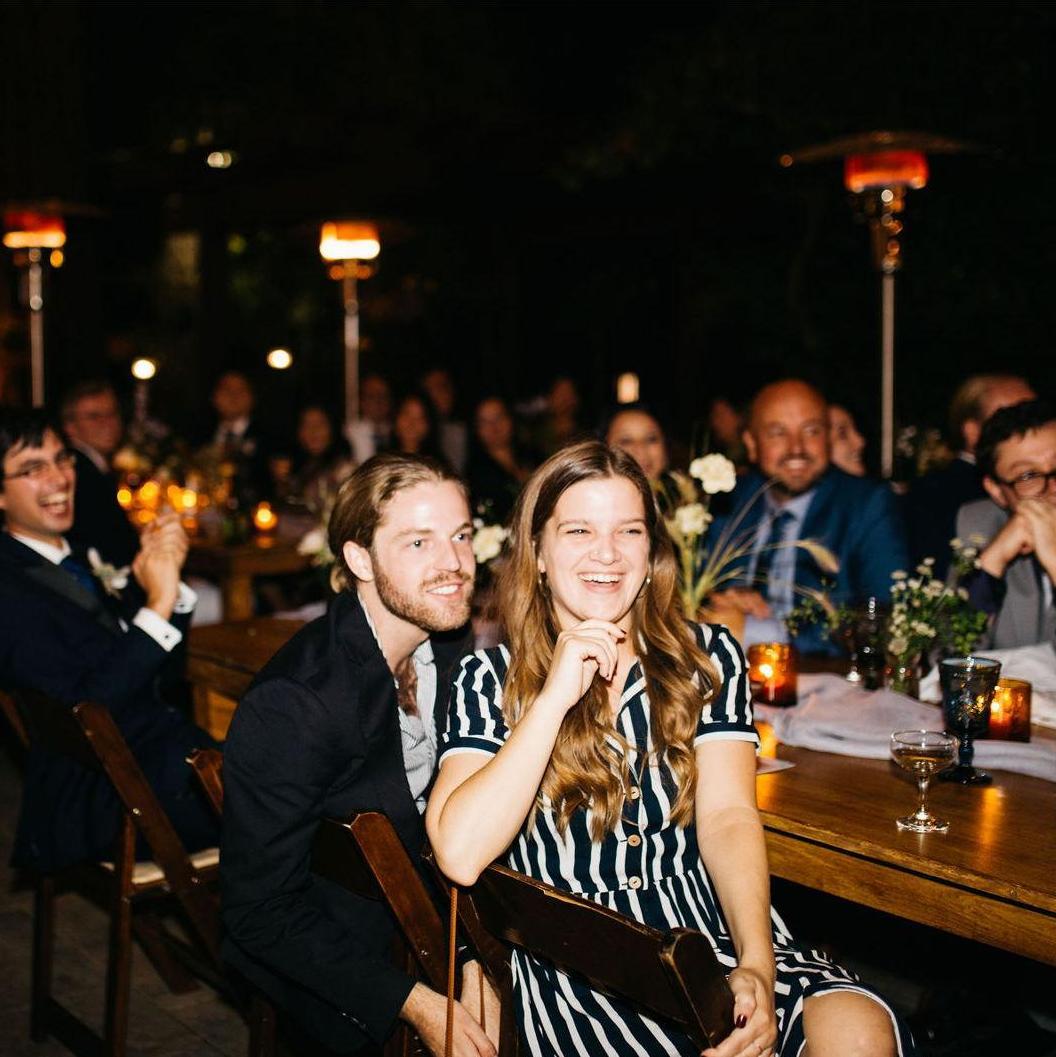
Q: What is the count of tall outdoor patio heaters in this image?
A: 3